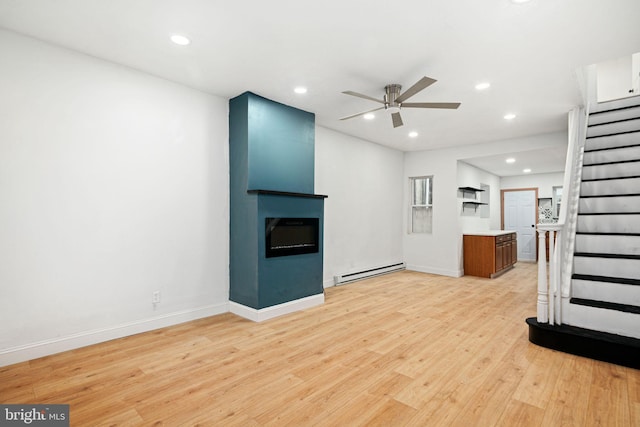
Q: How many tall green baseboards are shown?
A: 0